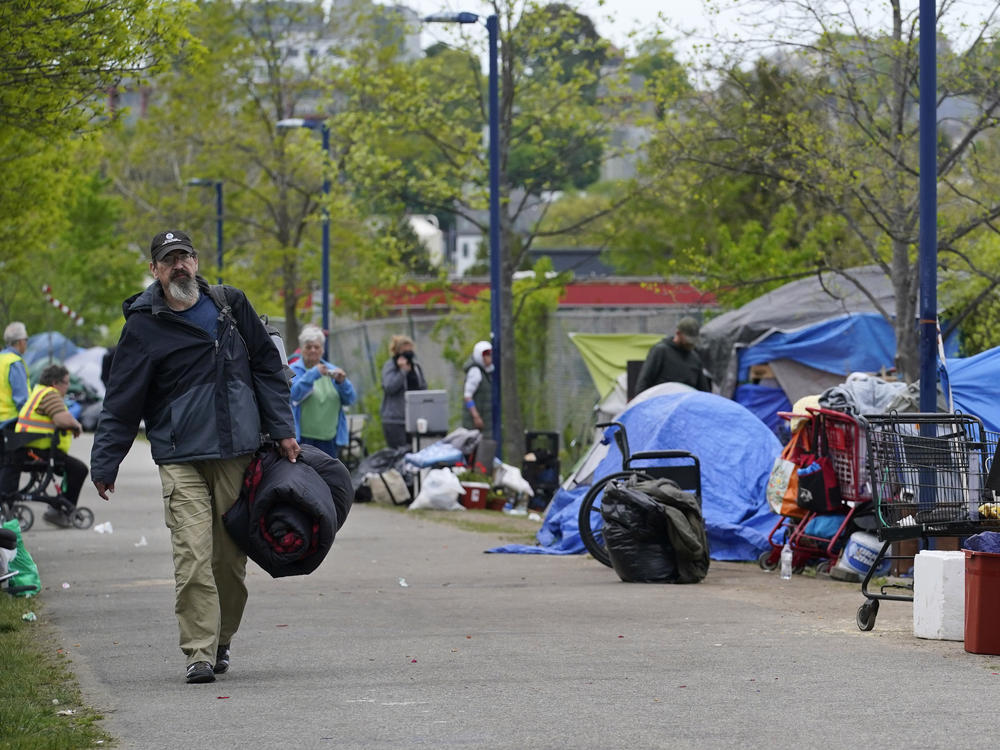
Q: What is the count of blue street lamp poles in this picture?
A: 4